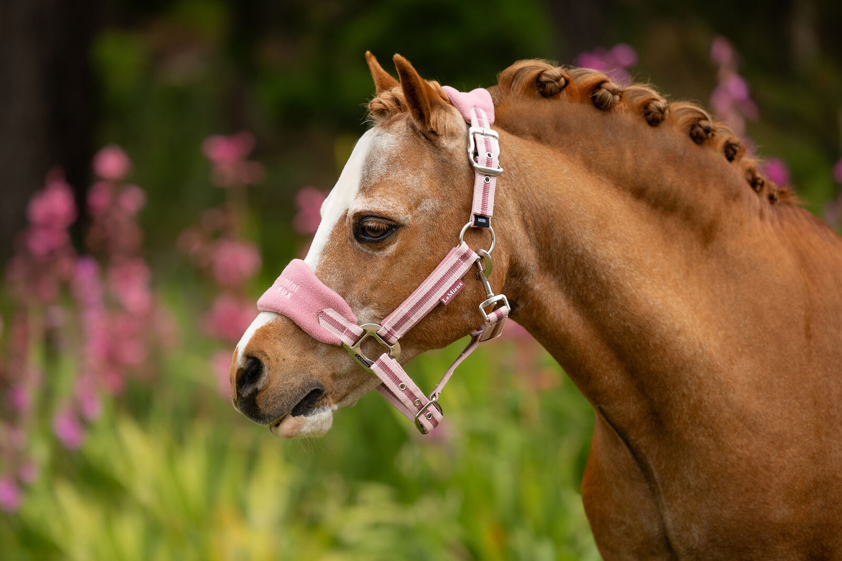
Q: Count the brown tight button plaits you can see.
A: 7